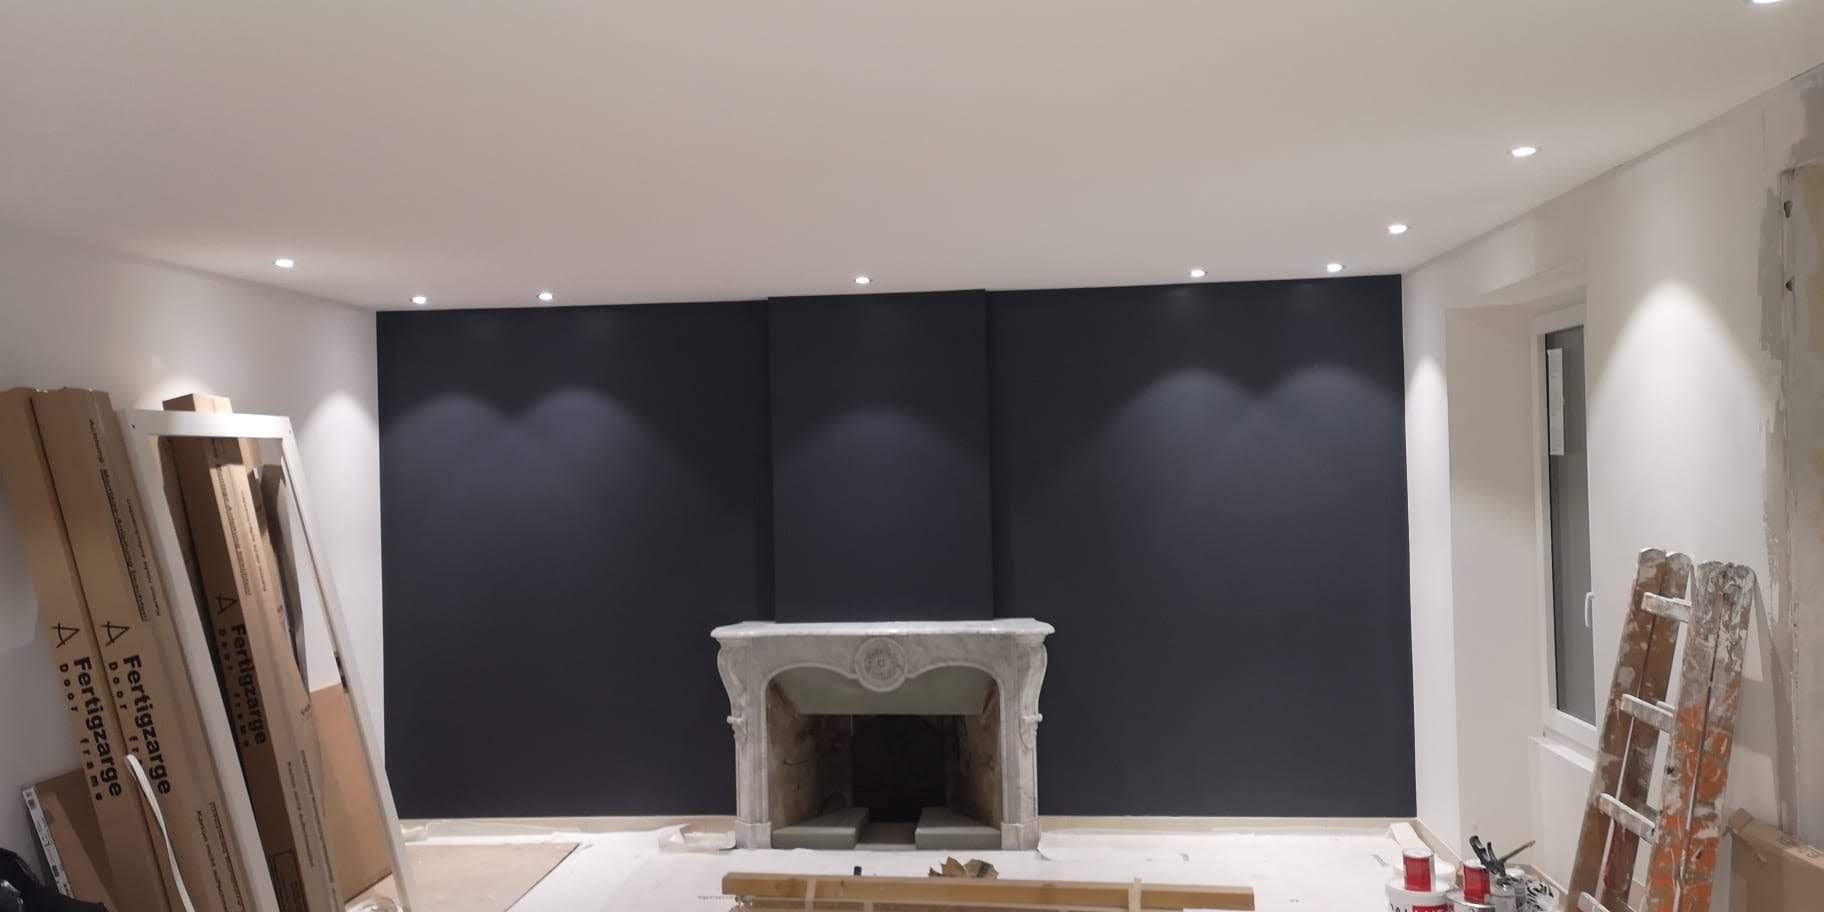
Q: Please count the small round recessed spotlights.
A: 9